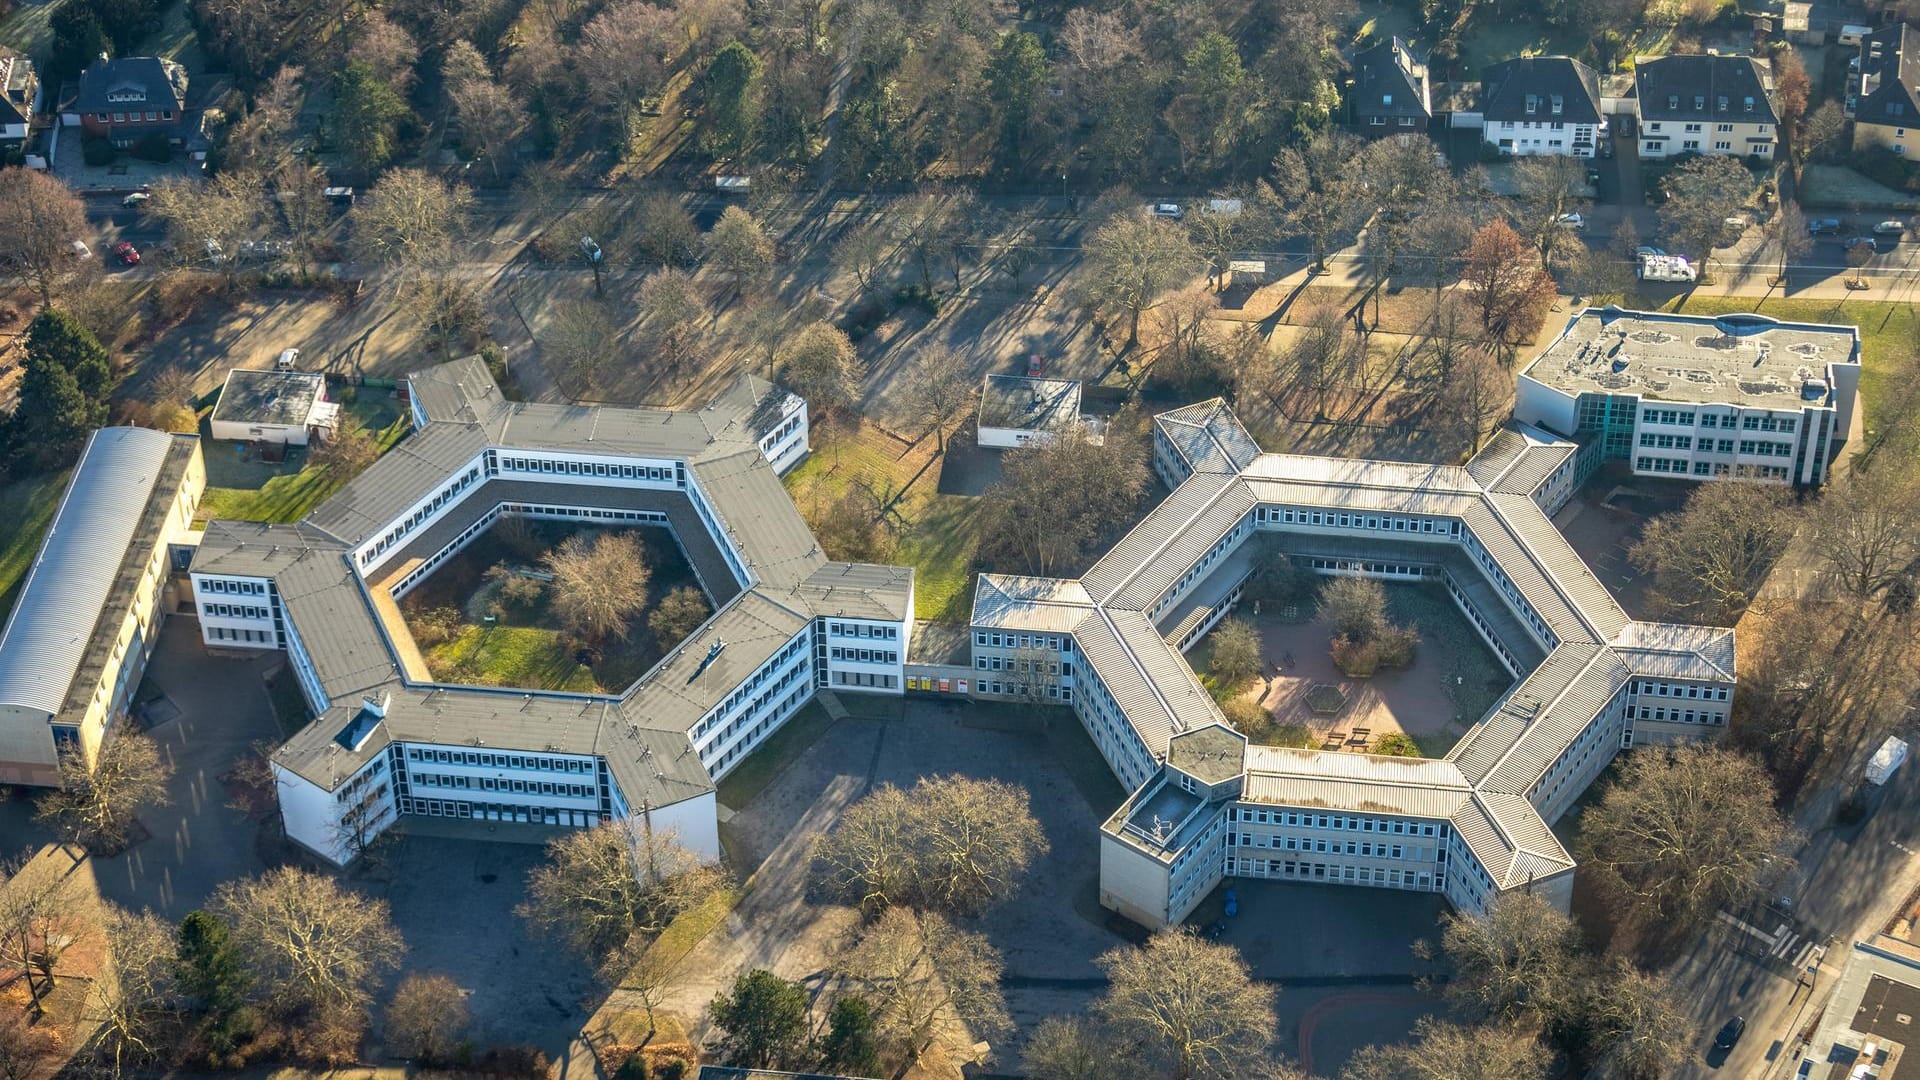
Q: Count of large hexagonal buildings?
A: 2